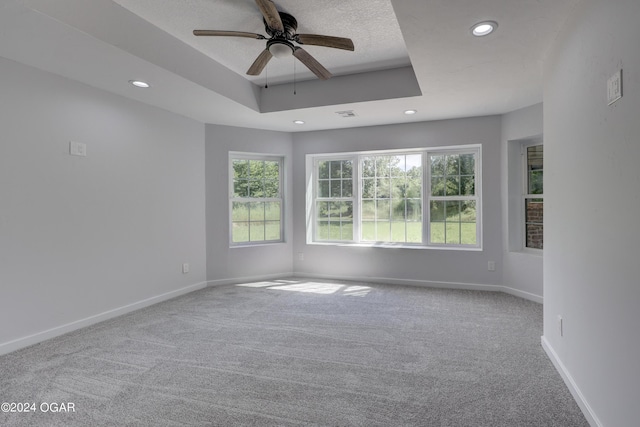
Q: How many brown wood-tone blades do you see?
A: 5